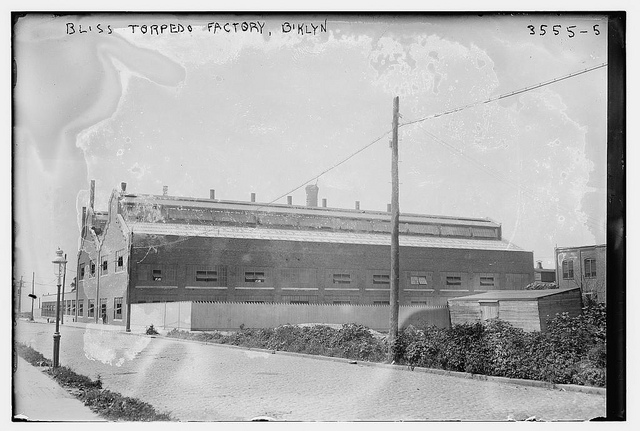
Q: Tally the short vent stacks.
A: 8